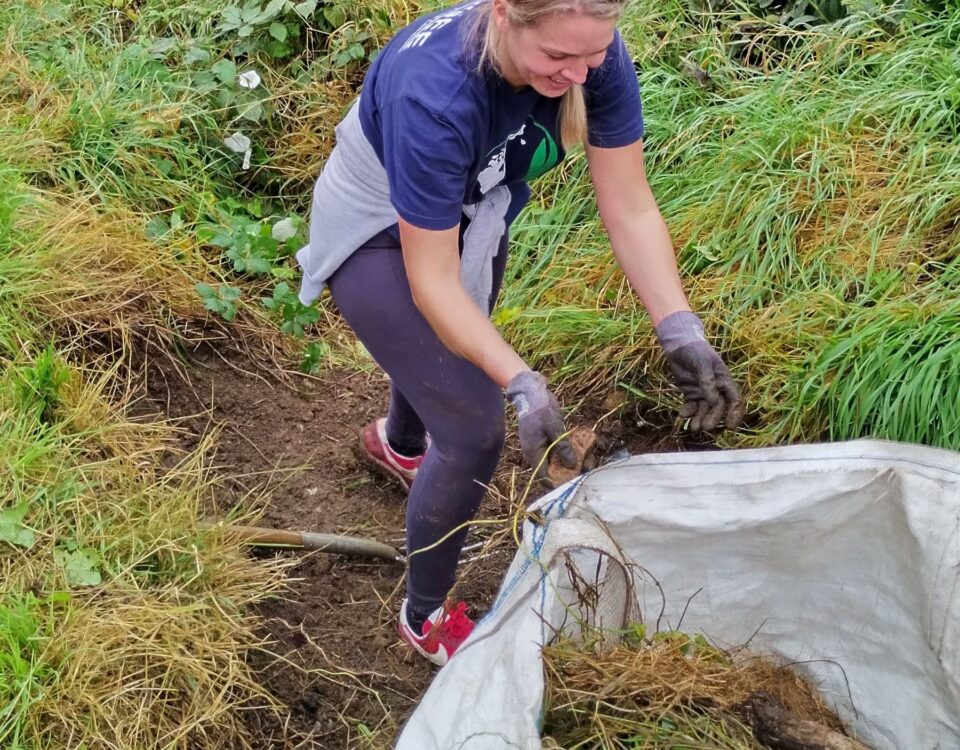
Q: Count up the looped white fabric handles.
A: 1